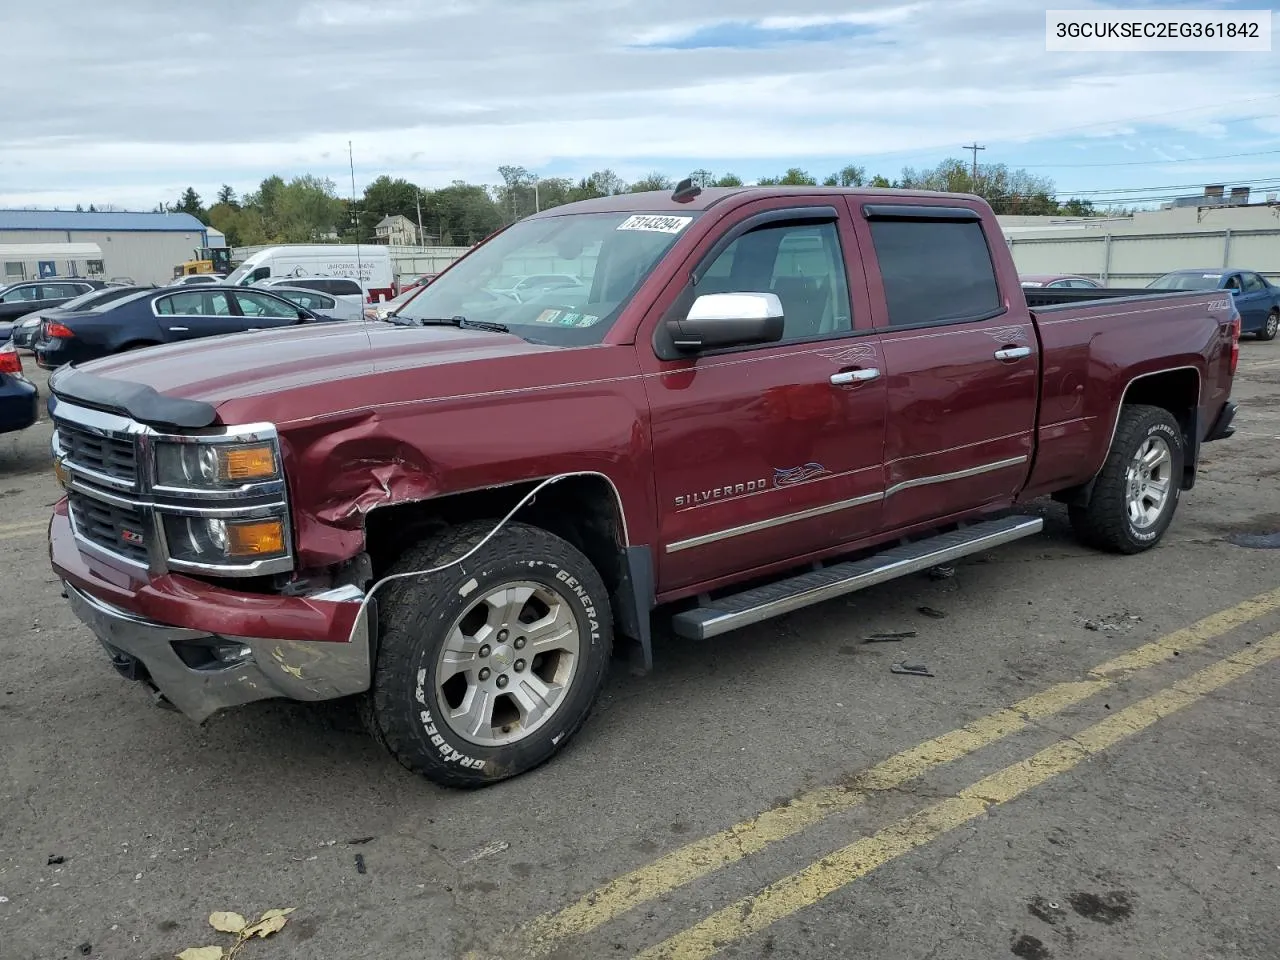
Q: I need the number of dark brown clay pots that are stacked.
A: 0